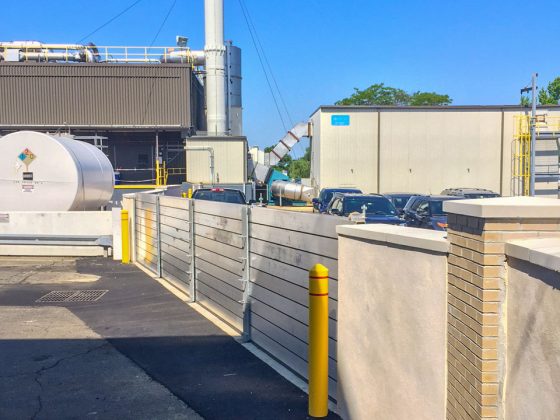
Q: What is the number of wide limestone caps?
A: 3